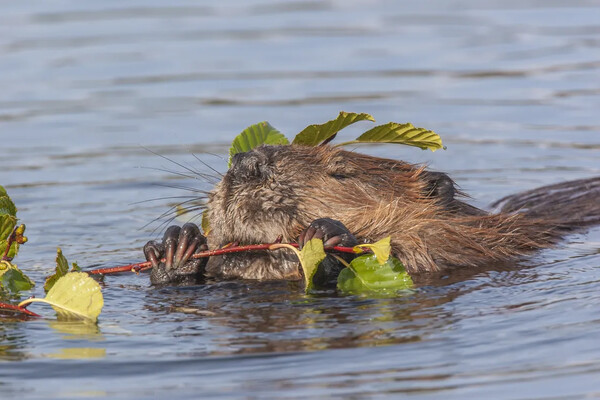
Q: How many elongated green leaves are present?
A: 3